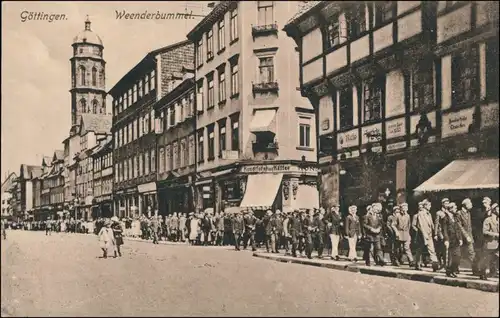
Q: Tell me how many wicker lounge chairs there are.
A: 0